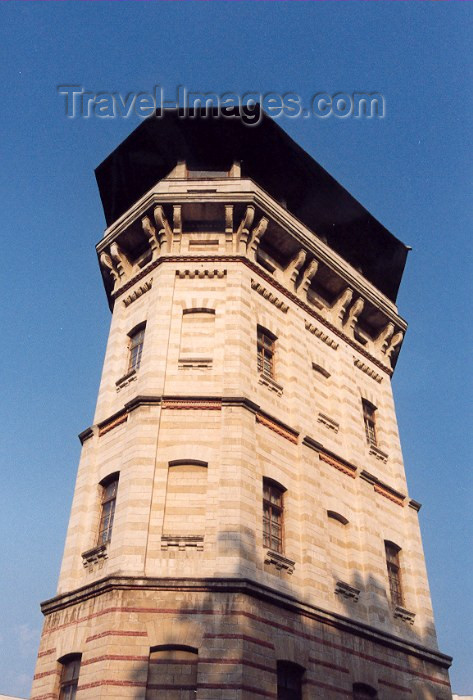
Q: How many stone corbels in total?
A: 14